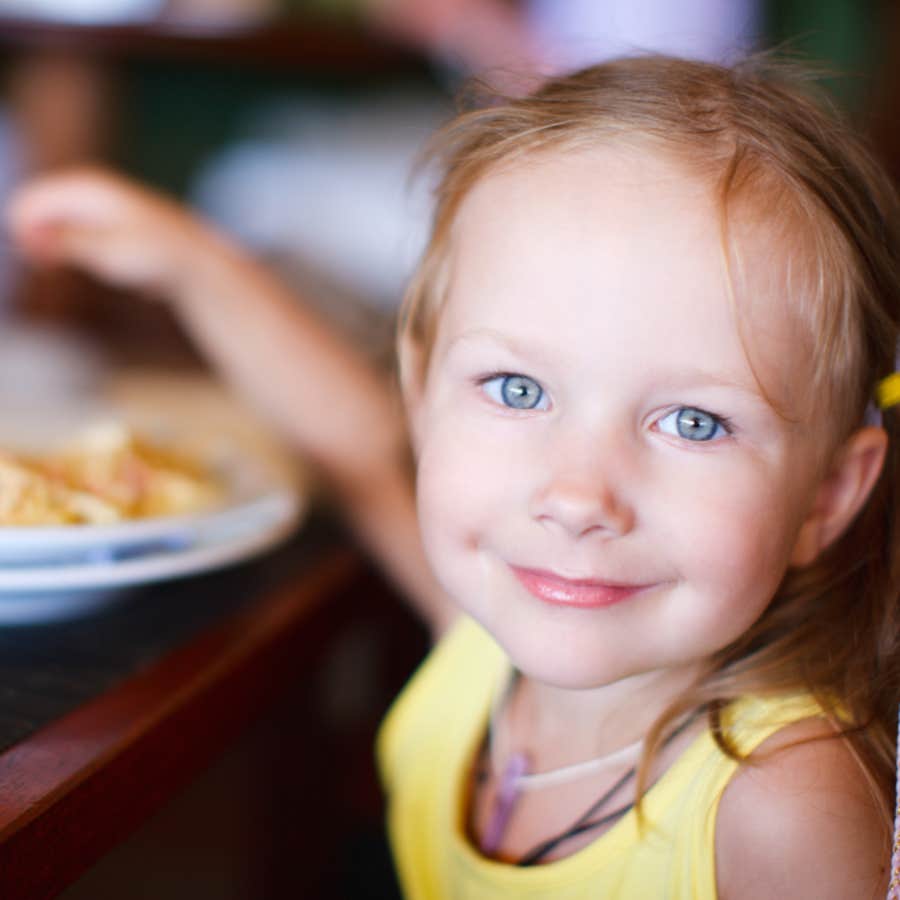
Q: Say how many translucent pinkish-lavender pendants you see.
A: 1